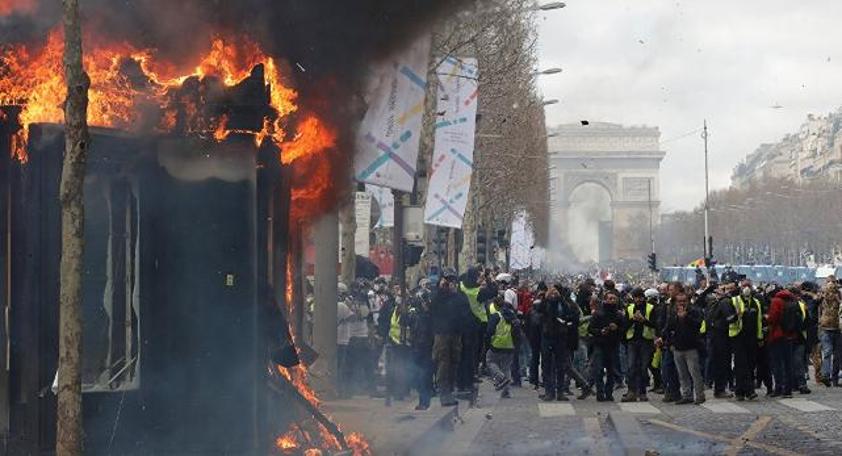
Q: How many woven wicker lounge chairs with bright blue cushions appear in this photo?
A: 0